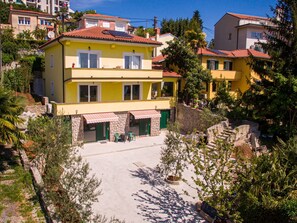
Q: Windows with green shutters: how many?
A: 2